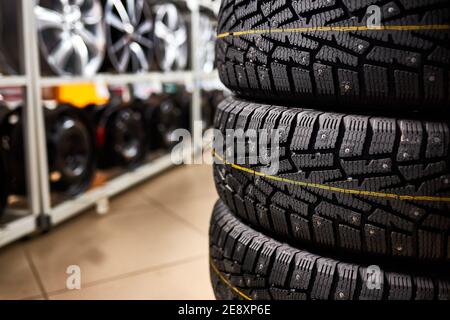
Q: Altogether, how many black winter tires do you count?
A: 3